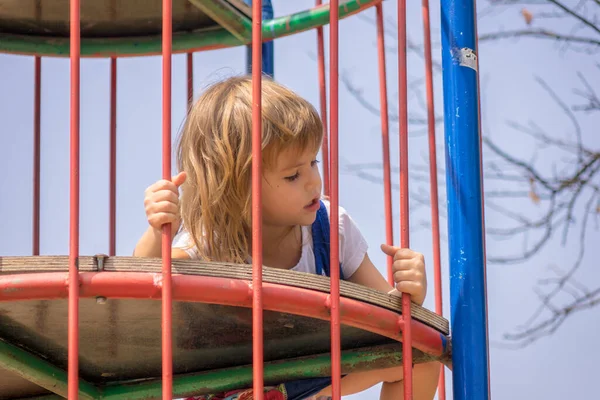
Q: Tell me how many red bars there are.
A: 11